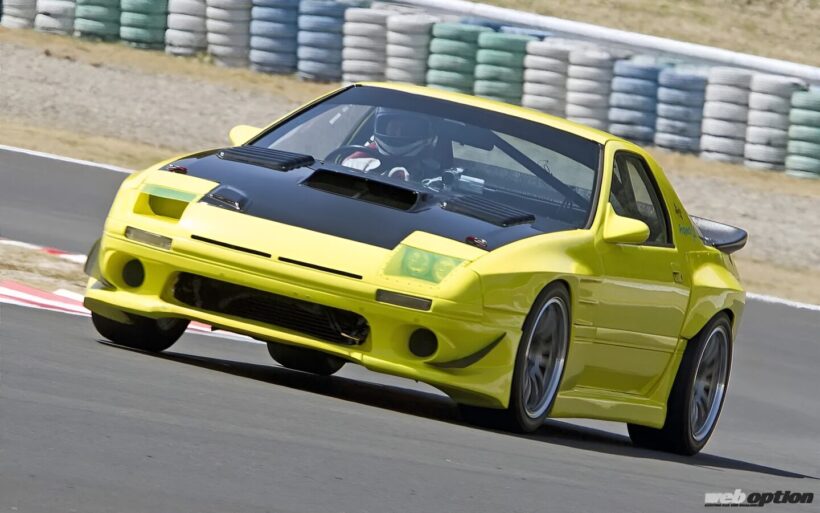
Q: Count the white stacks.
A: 10